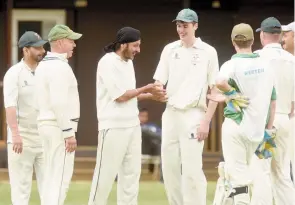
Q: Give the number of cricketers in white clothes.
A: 7